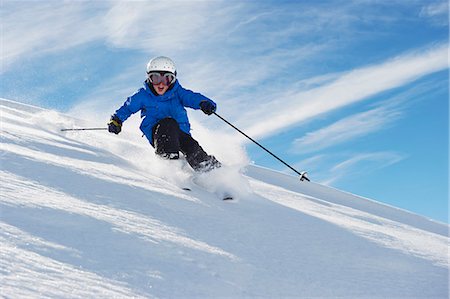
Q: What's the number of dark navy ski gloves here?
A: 2